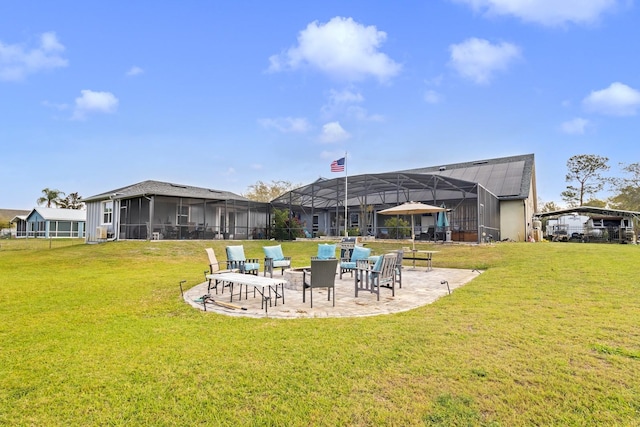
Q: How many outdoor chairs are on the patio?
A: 8